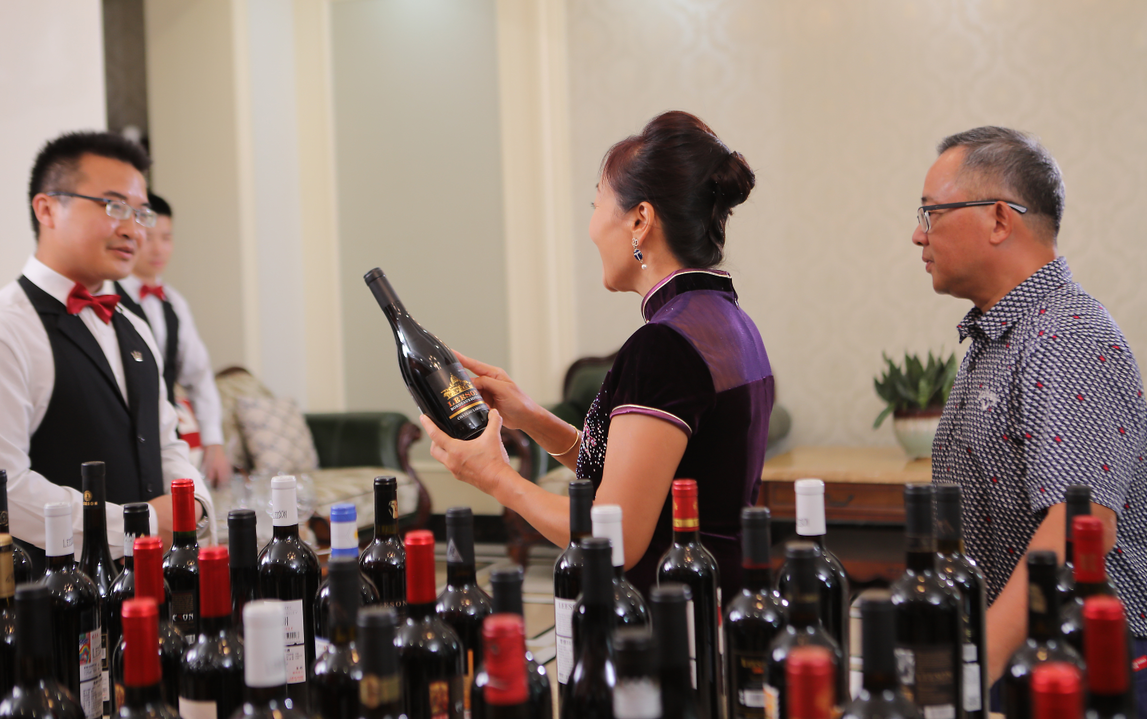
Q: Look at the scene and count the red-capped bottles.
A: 11